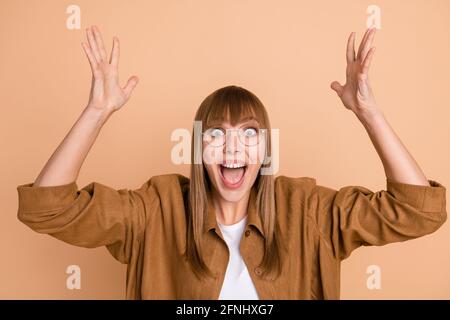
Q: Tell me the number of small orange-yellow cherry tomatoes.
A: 0